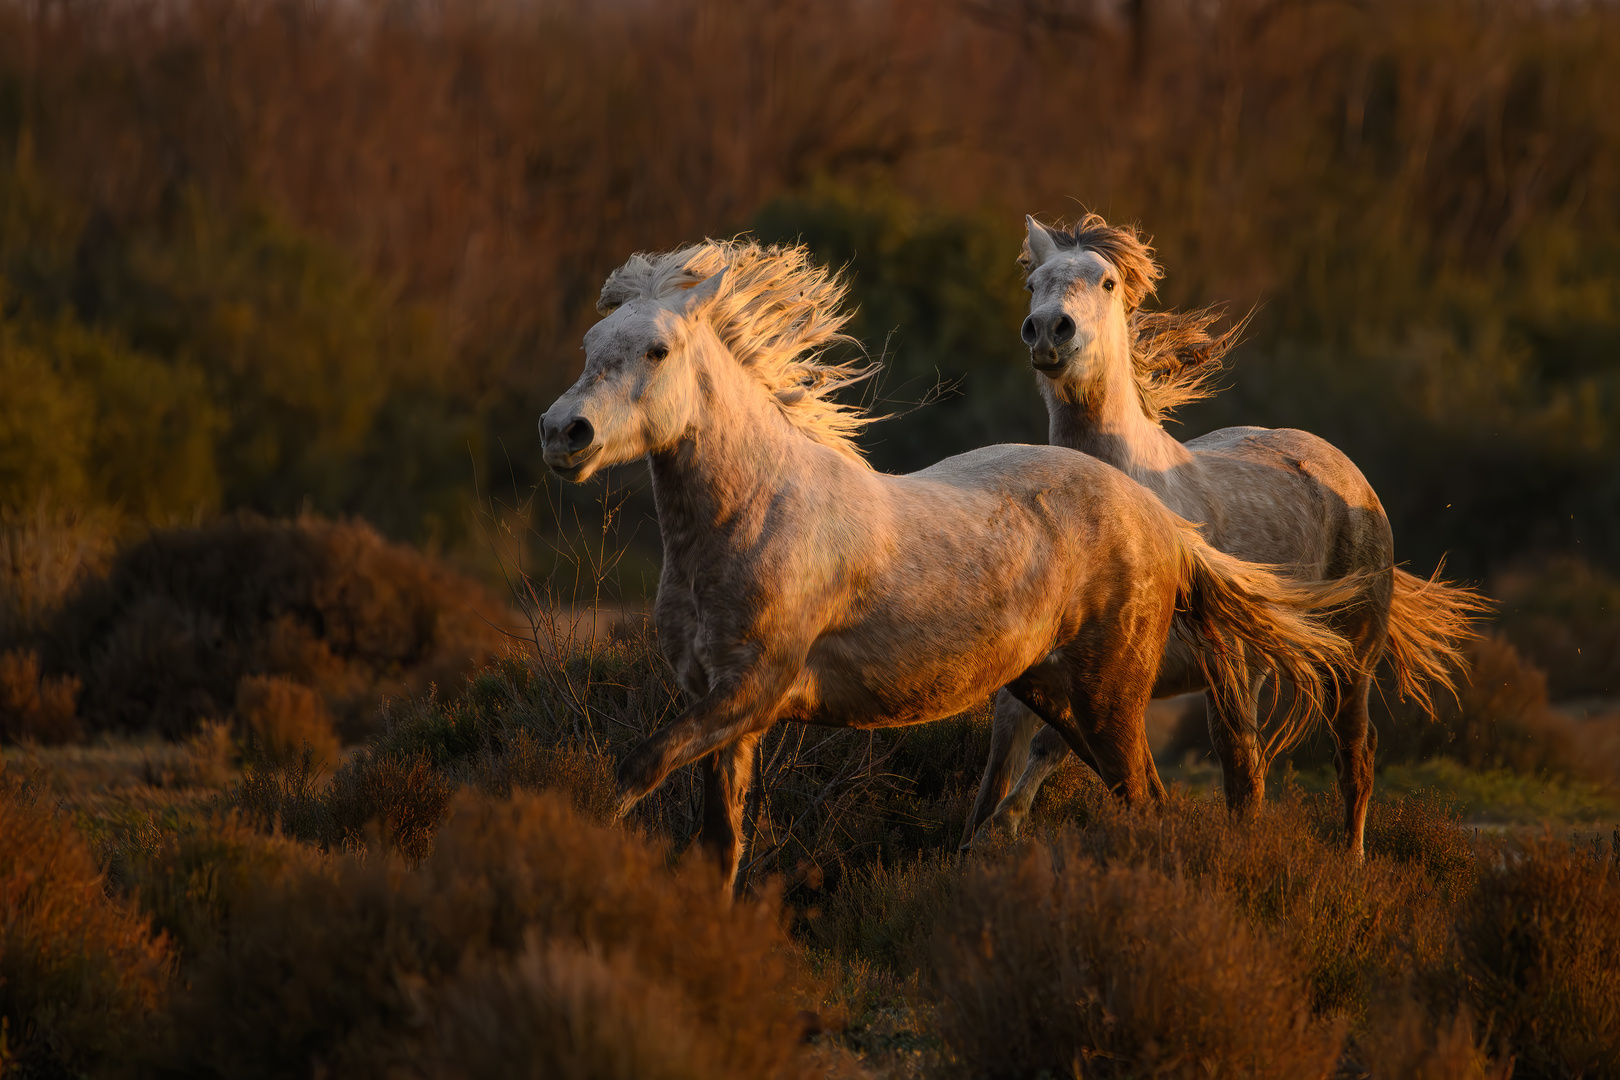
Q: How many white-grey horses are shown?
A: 2